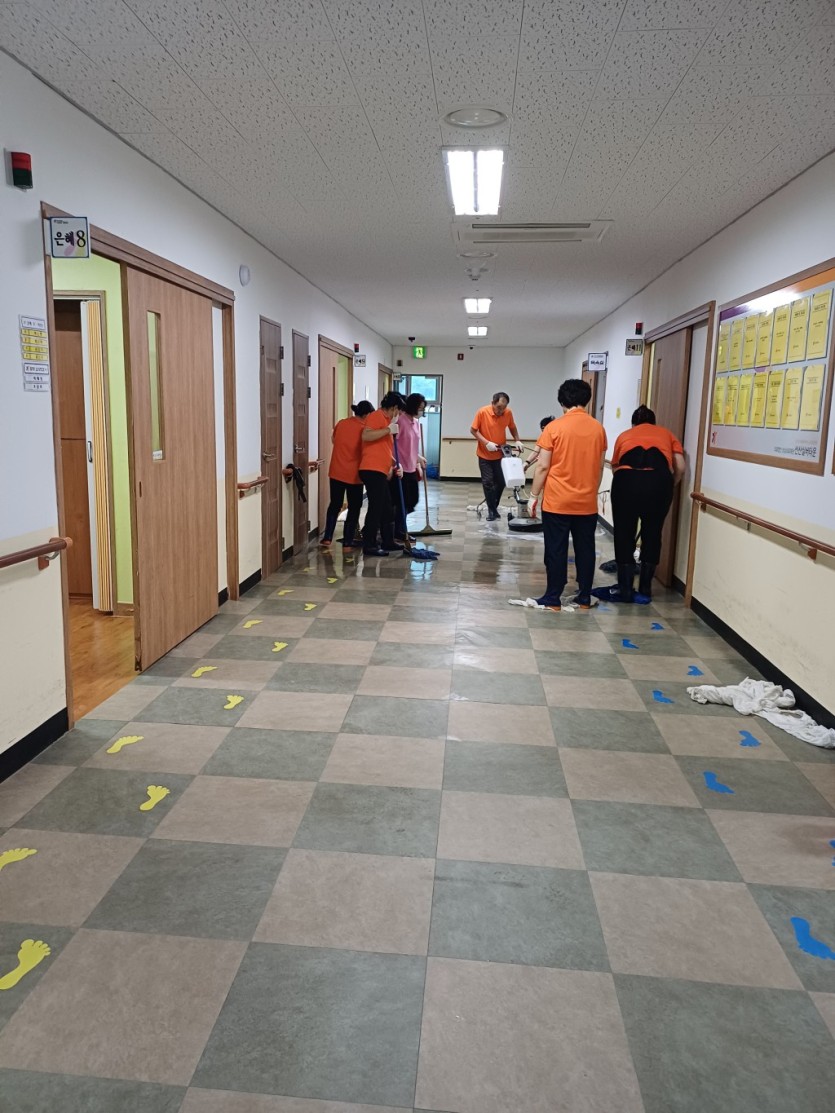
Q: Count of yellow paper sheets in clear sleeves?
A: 14